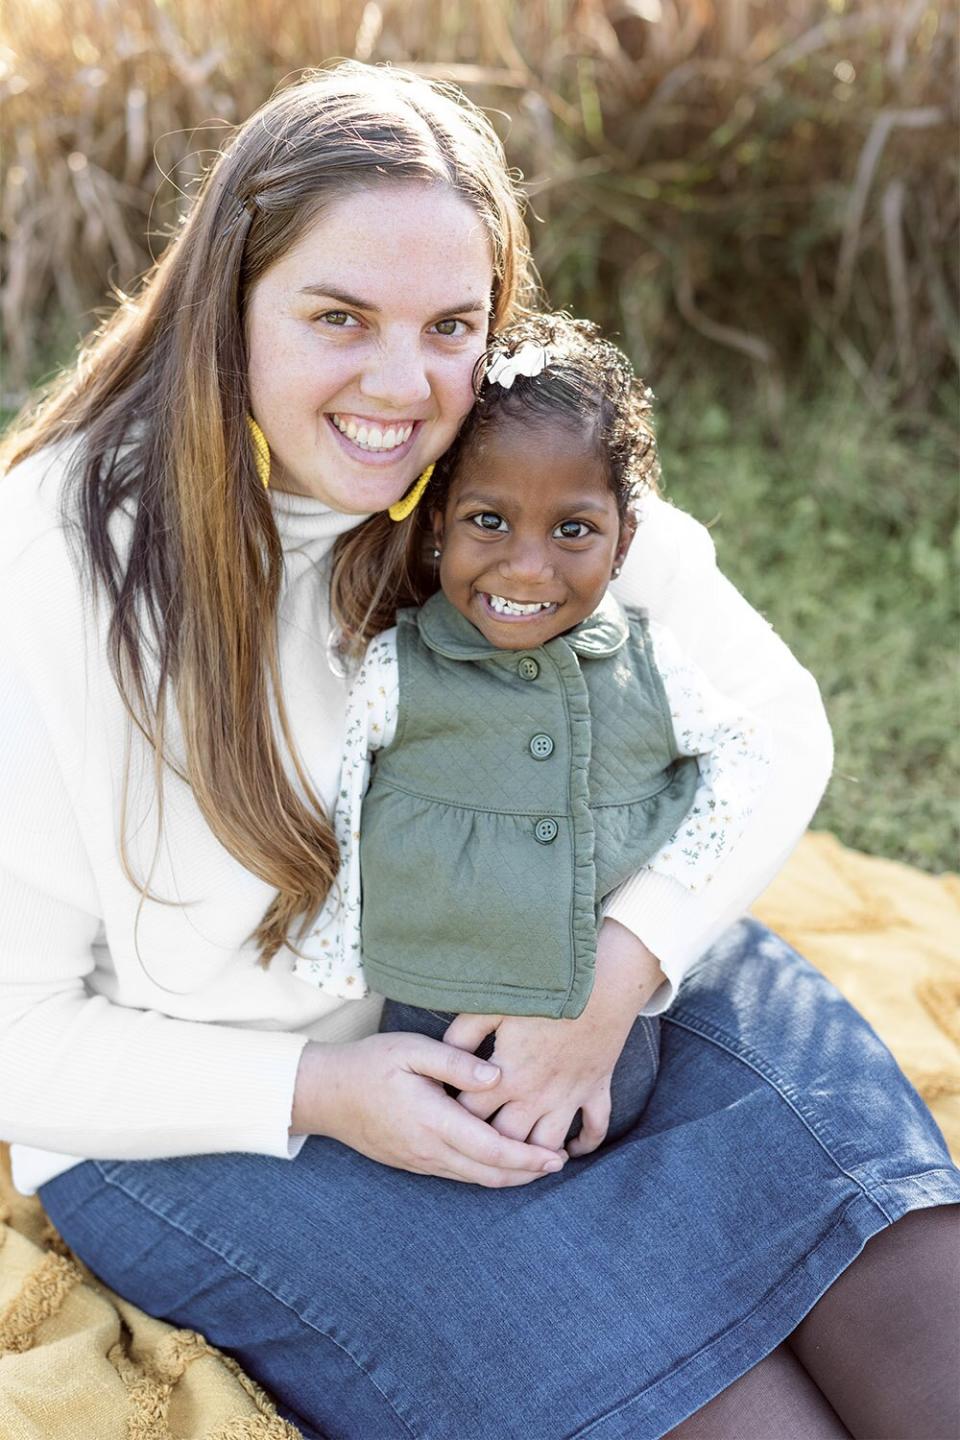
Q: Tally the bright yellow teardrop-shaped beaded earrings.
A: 2